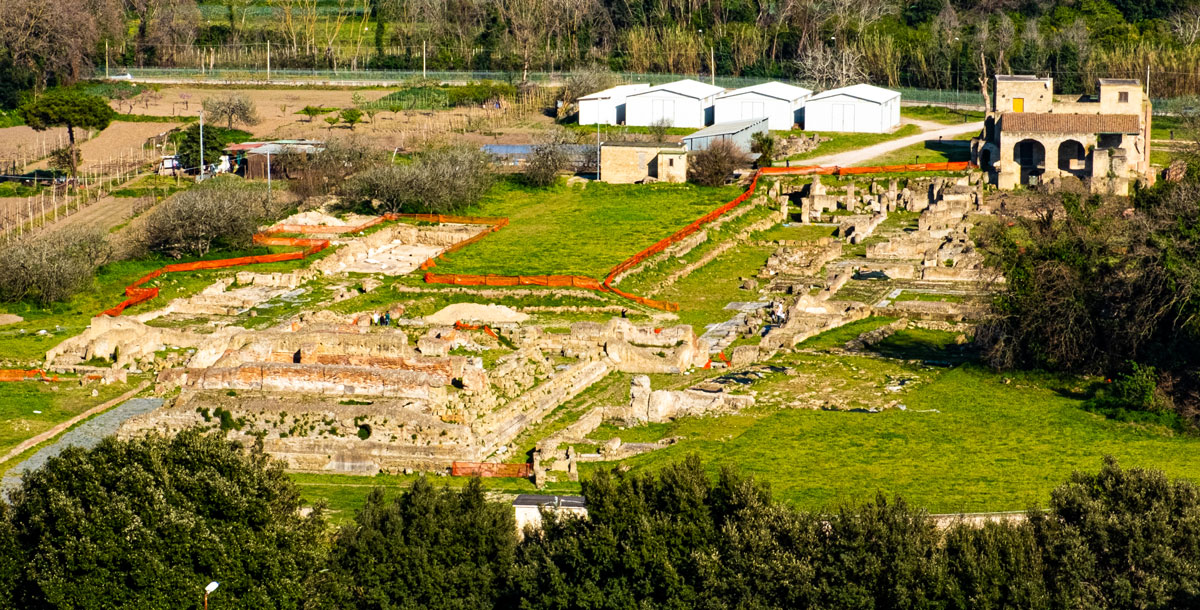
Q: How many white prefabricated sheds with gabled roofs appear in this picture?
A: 4